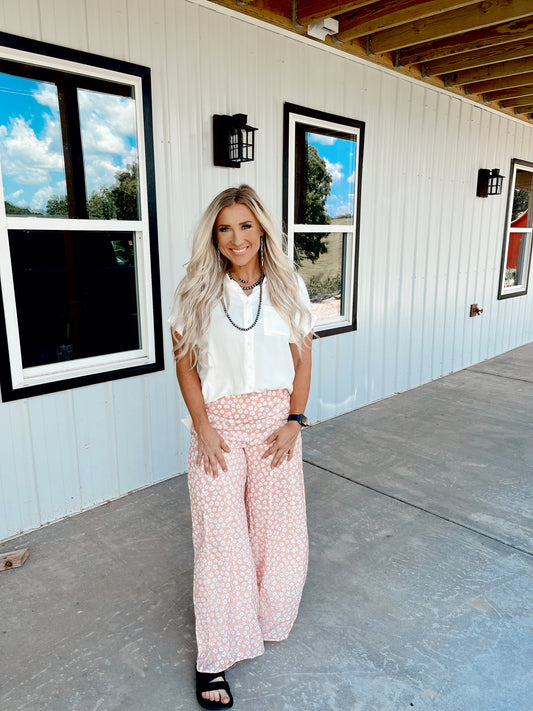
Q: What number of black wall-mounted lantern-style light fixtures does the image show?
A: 2